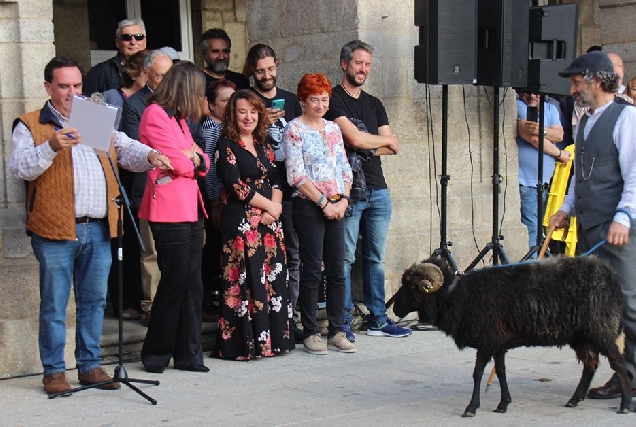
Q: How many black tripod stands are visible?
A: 4